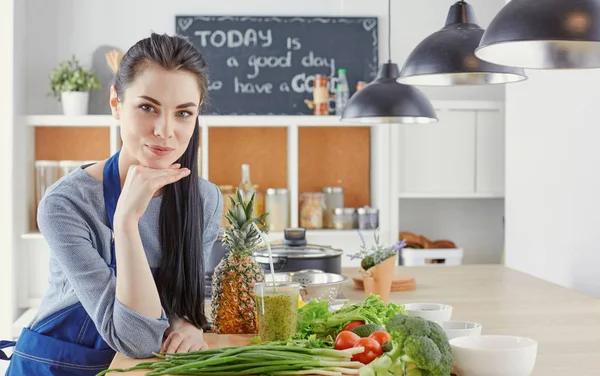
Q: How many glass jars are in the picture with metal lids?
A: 4